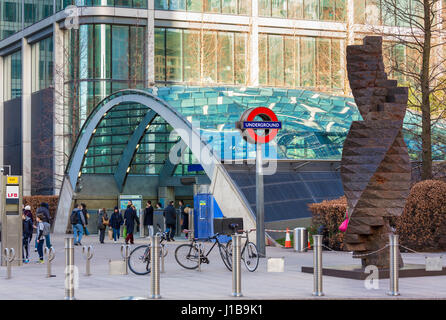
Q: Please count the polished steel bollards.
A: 5